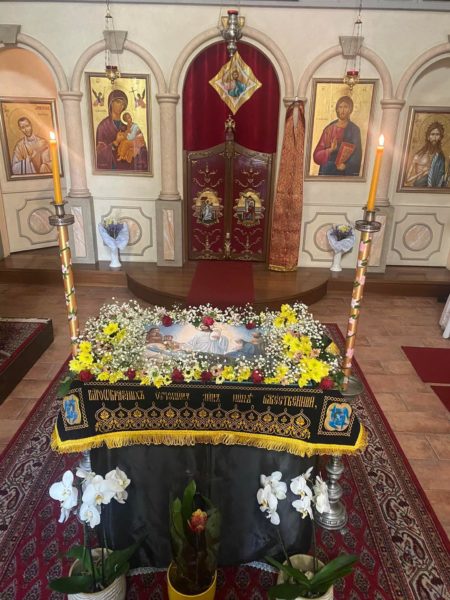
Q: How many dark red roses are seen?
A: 9